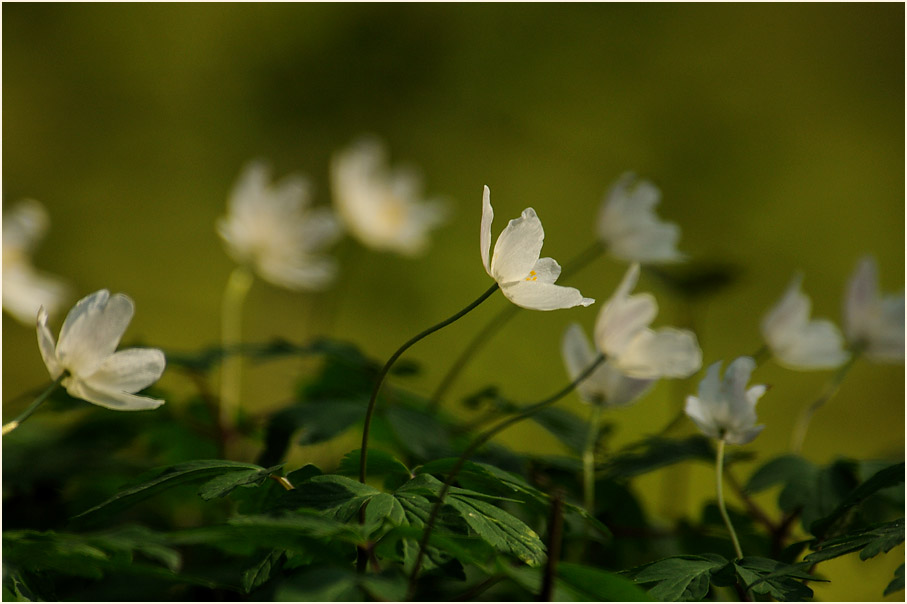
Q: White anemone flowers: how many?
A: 11